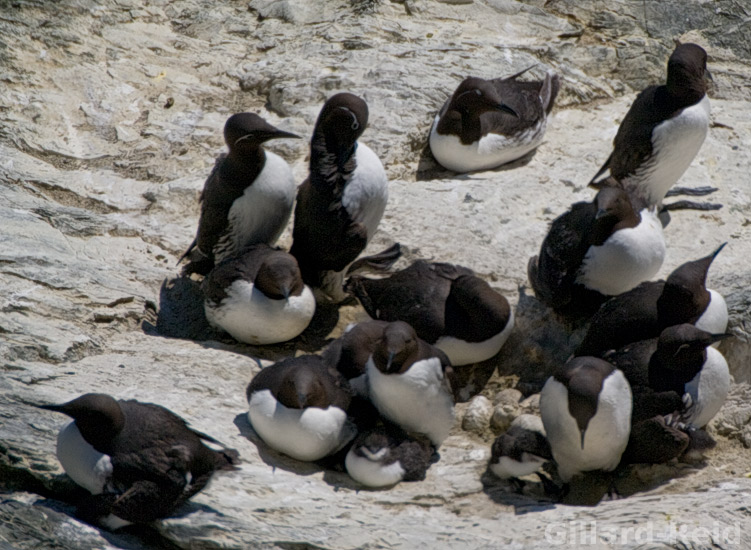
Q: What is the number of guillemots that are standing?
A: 3